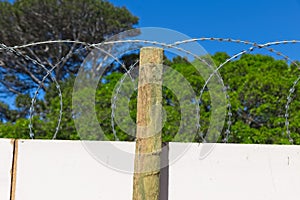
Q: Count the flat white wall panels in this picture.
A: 3